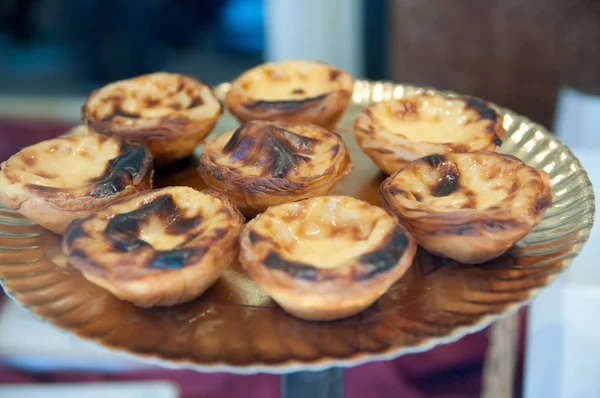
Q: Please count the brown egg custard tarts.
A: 8